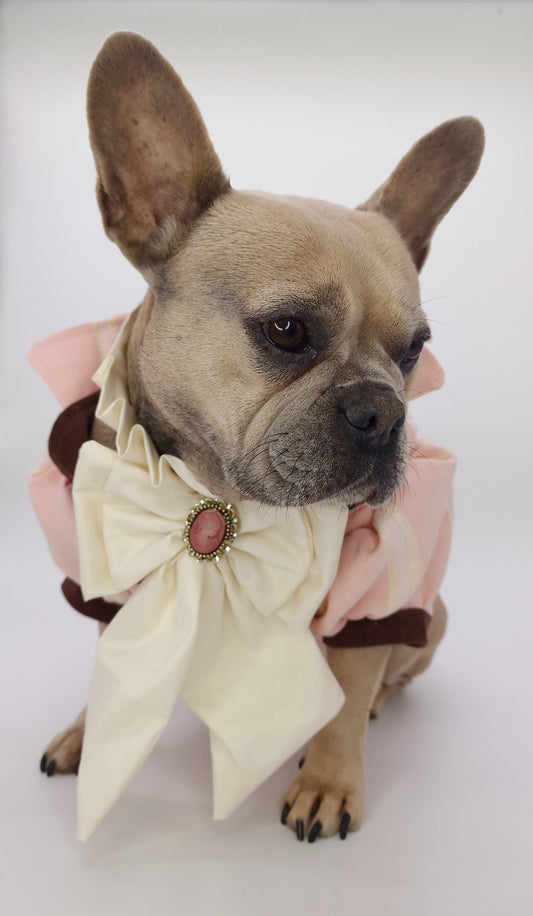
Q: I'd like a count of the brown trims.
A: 3